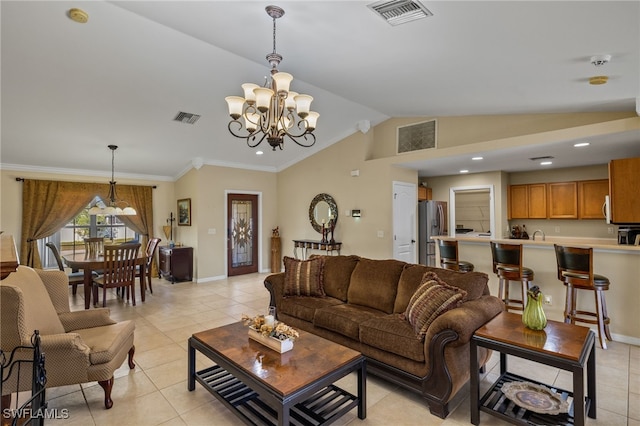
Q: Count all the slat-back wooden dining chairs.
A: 4